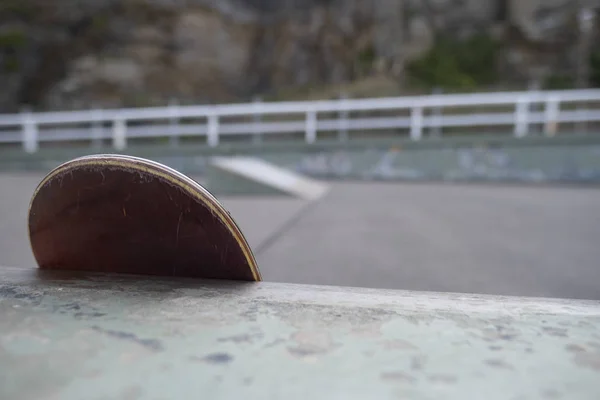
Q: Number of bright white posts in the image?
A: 7